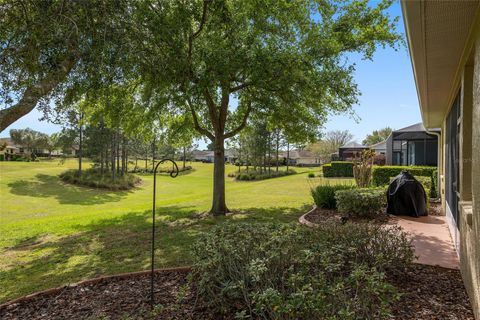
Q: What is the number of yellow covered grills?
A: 0